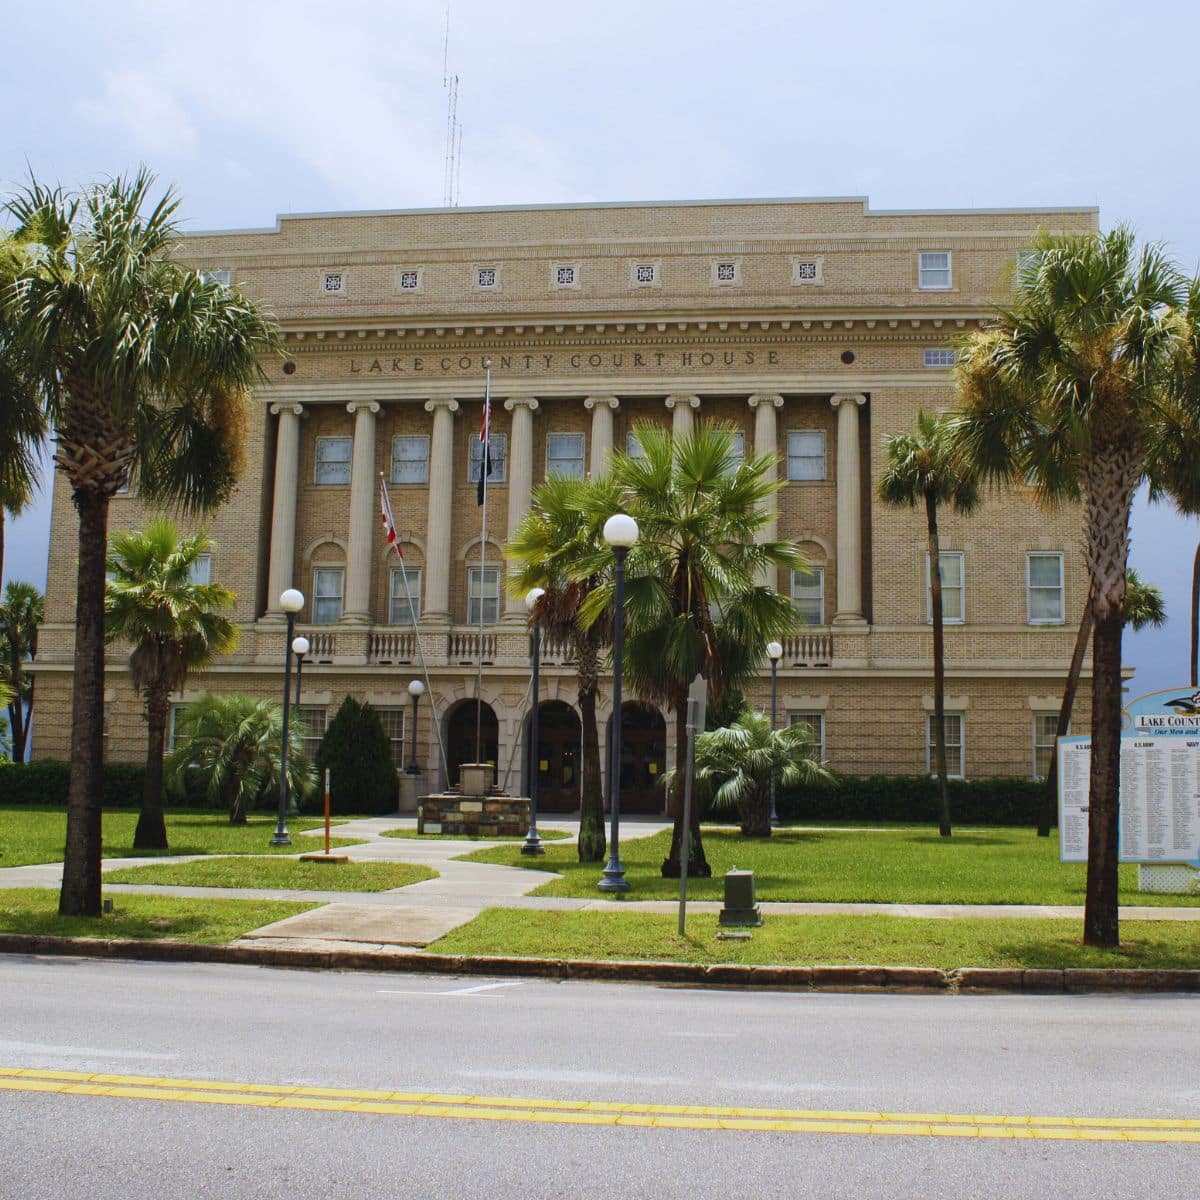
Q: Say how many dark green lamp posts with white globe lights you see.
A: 6